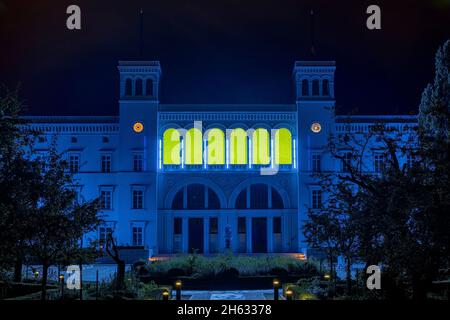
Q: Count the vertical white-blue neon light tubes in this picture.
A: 7